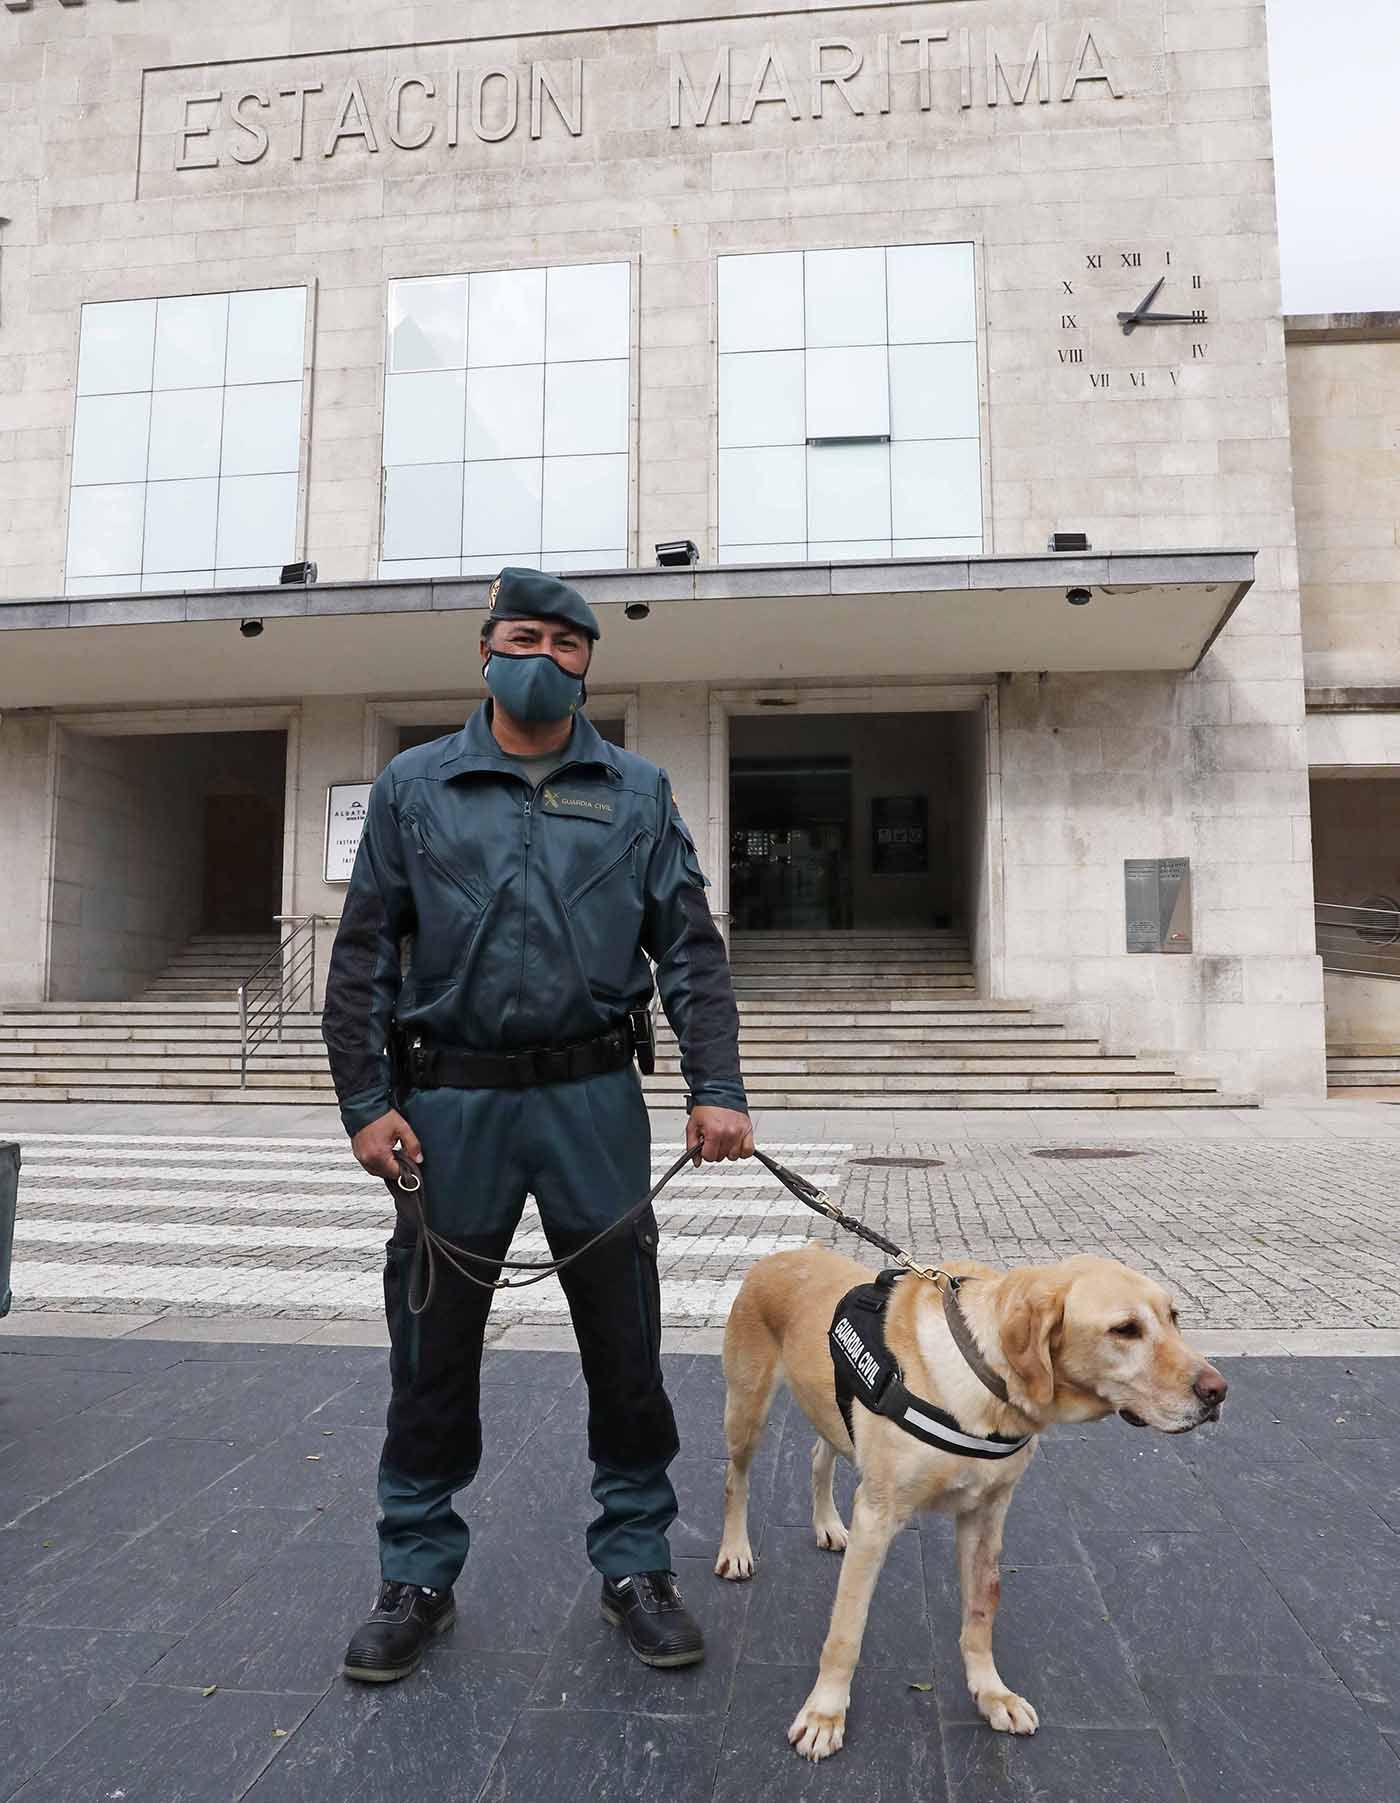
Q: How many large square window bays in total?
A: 3